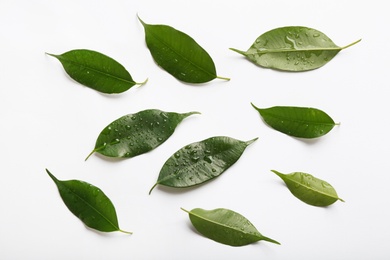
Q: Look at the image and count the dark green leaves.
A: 6